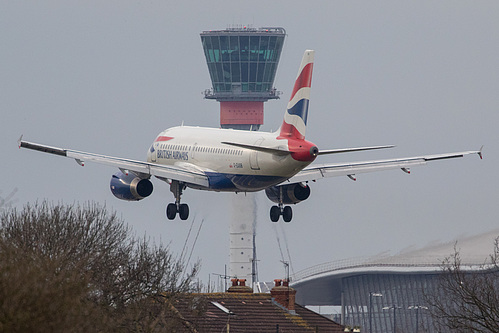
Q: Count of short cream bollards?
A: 0